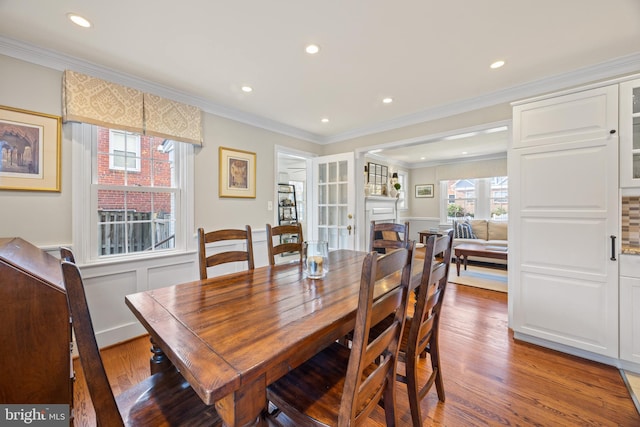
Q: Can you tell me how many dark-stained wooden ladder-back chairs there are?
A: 6